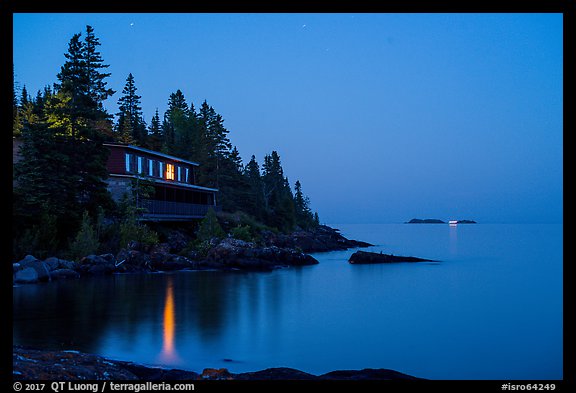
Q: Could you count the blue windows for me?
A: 6